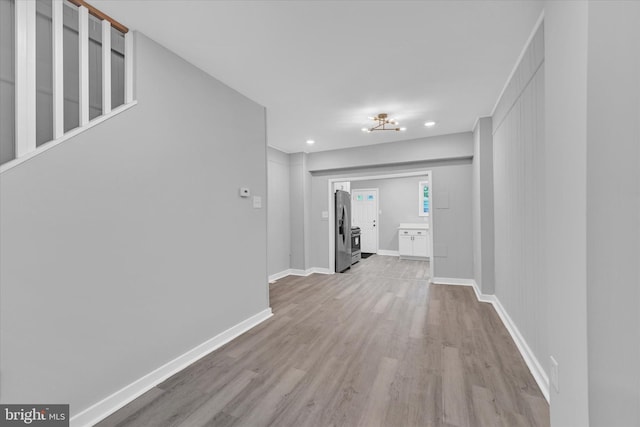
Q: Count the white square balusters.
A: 5